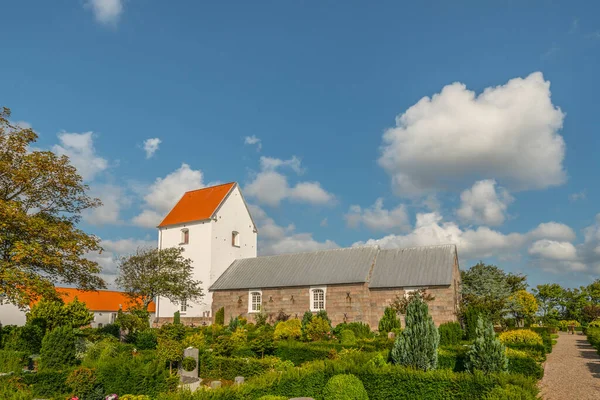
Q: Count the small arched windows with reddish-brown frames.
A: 2